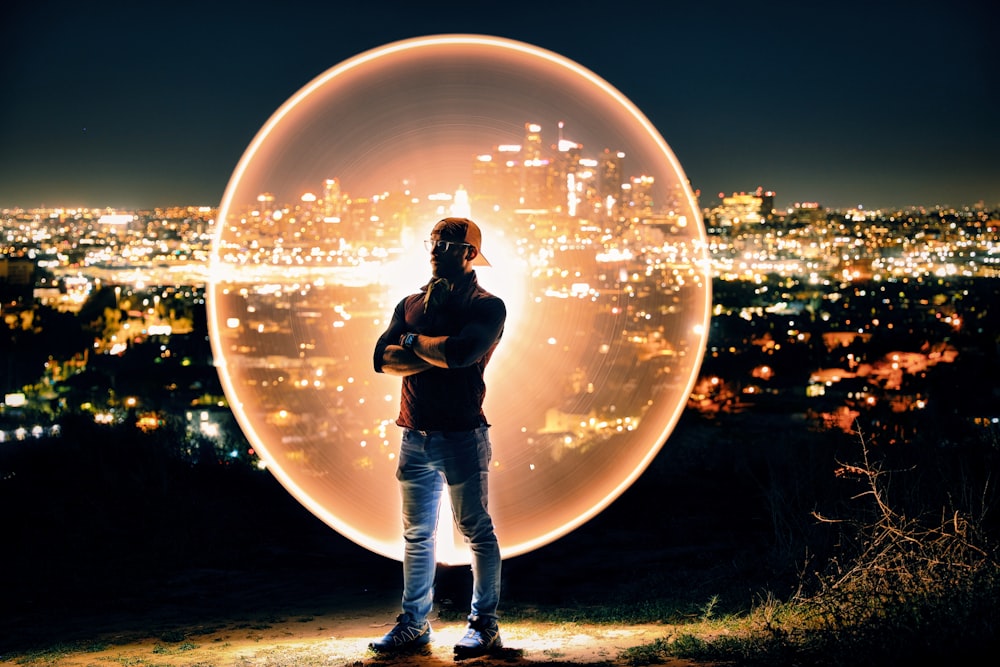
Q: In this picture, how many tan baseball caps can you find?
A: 1